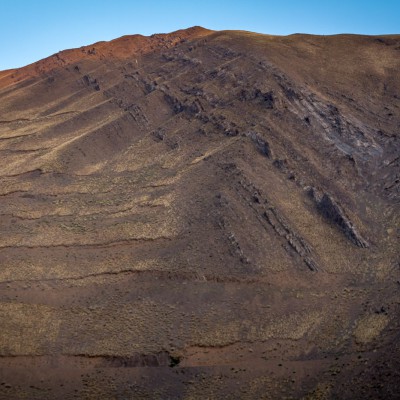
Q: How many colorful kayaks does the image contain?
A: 0